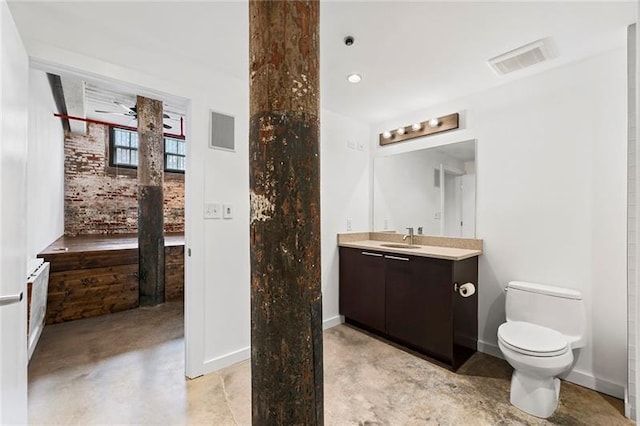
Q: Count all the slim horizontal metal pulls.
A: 2